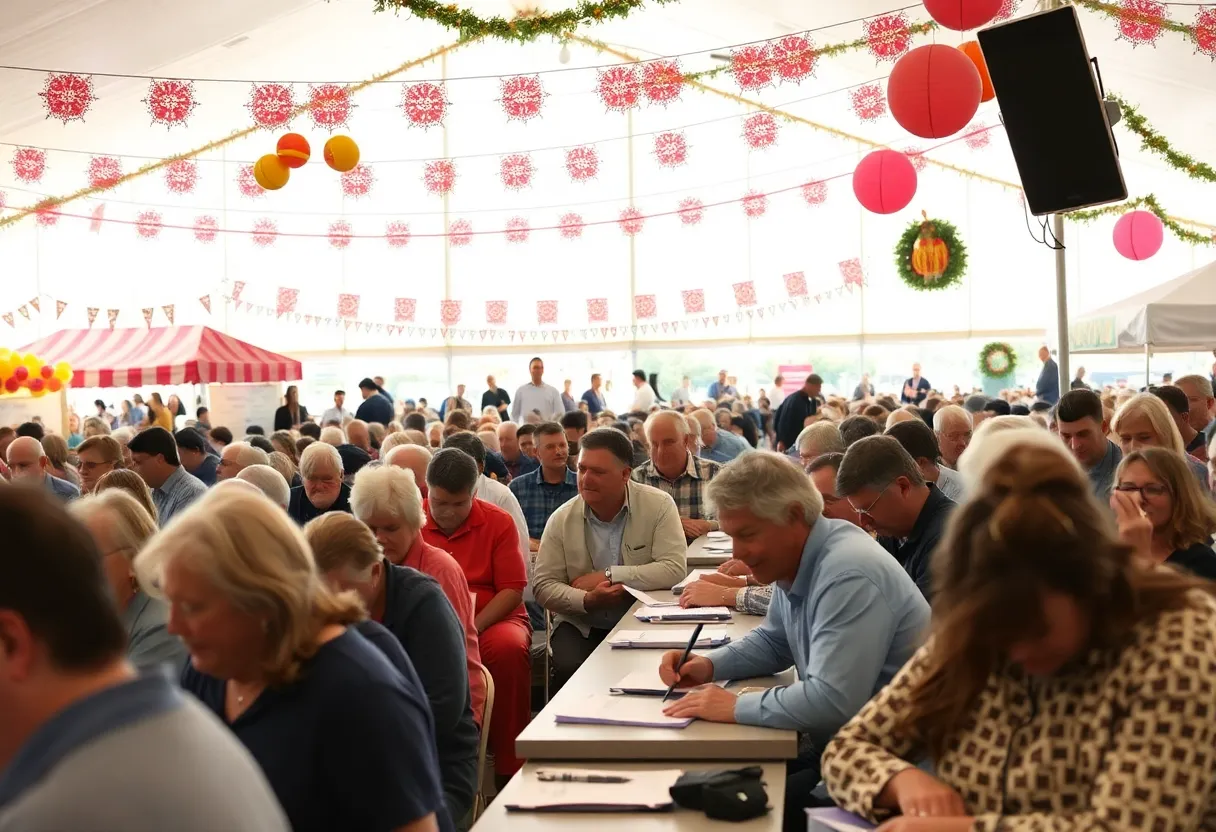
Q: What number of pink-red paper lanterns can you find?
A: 4